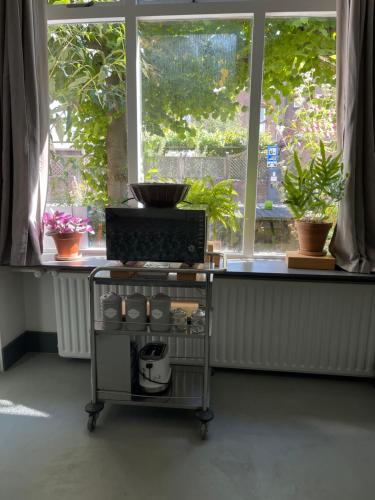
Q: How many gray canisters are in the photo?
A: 3